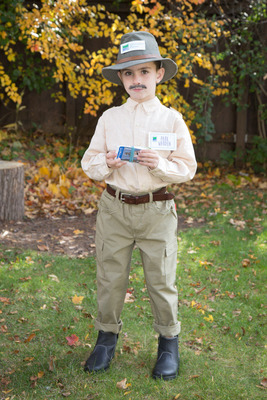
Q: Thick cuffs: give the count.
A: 2